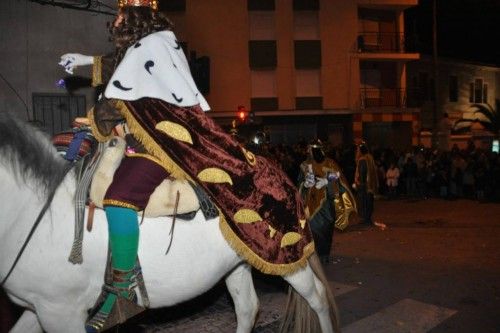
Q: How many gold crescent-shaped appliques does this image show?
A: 4